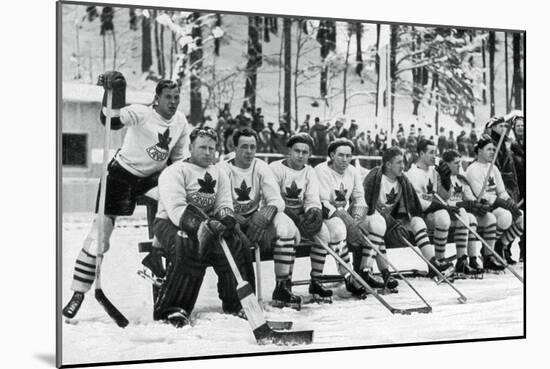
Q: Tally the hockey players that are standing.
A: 1